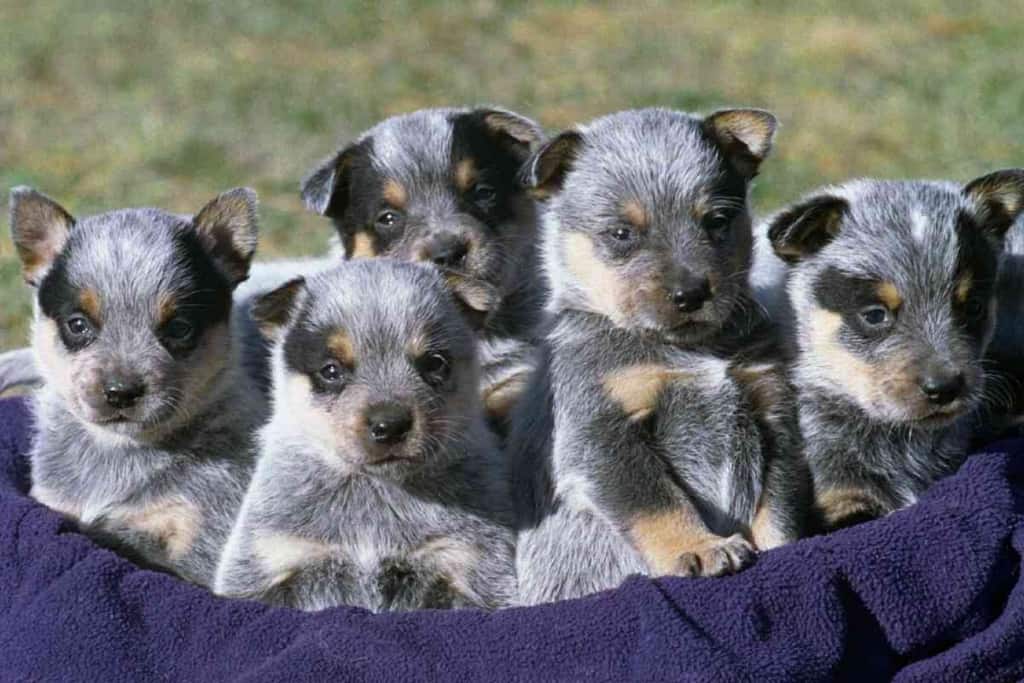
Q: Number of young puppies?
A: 5